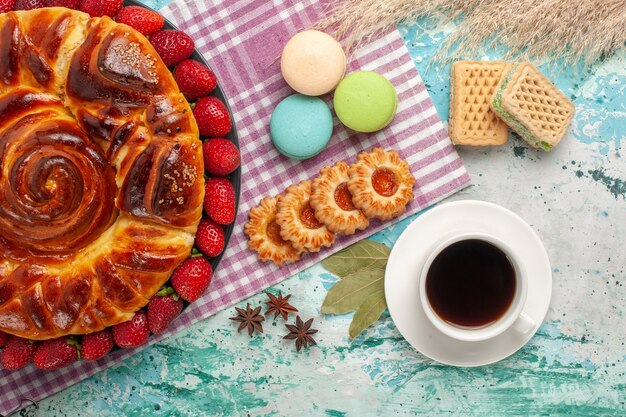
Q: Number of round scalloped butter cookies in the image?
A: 4